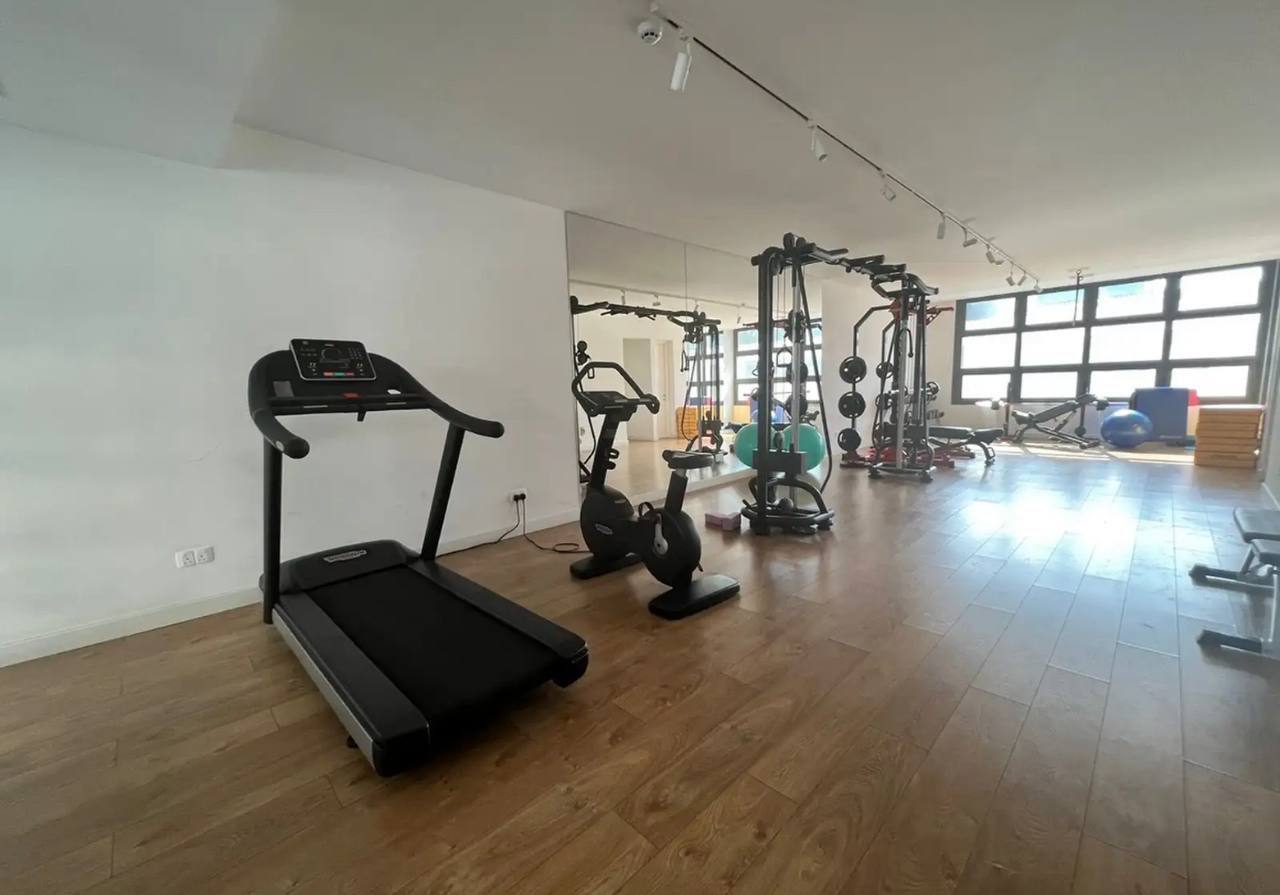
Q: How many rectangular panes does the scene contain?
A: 12